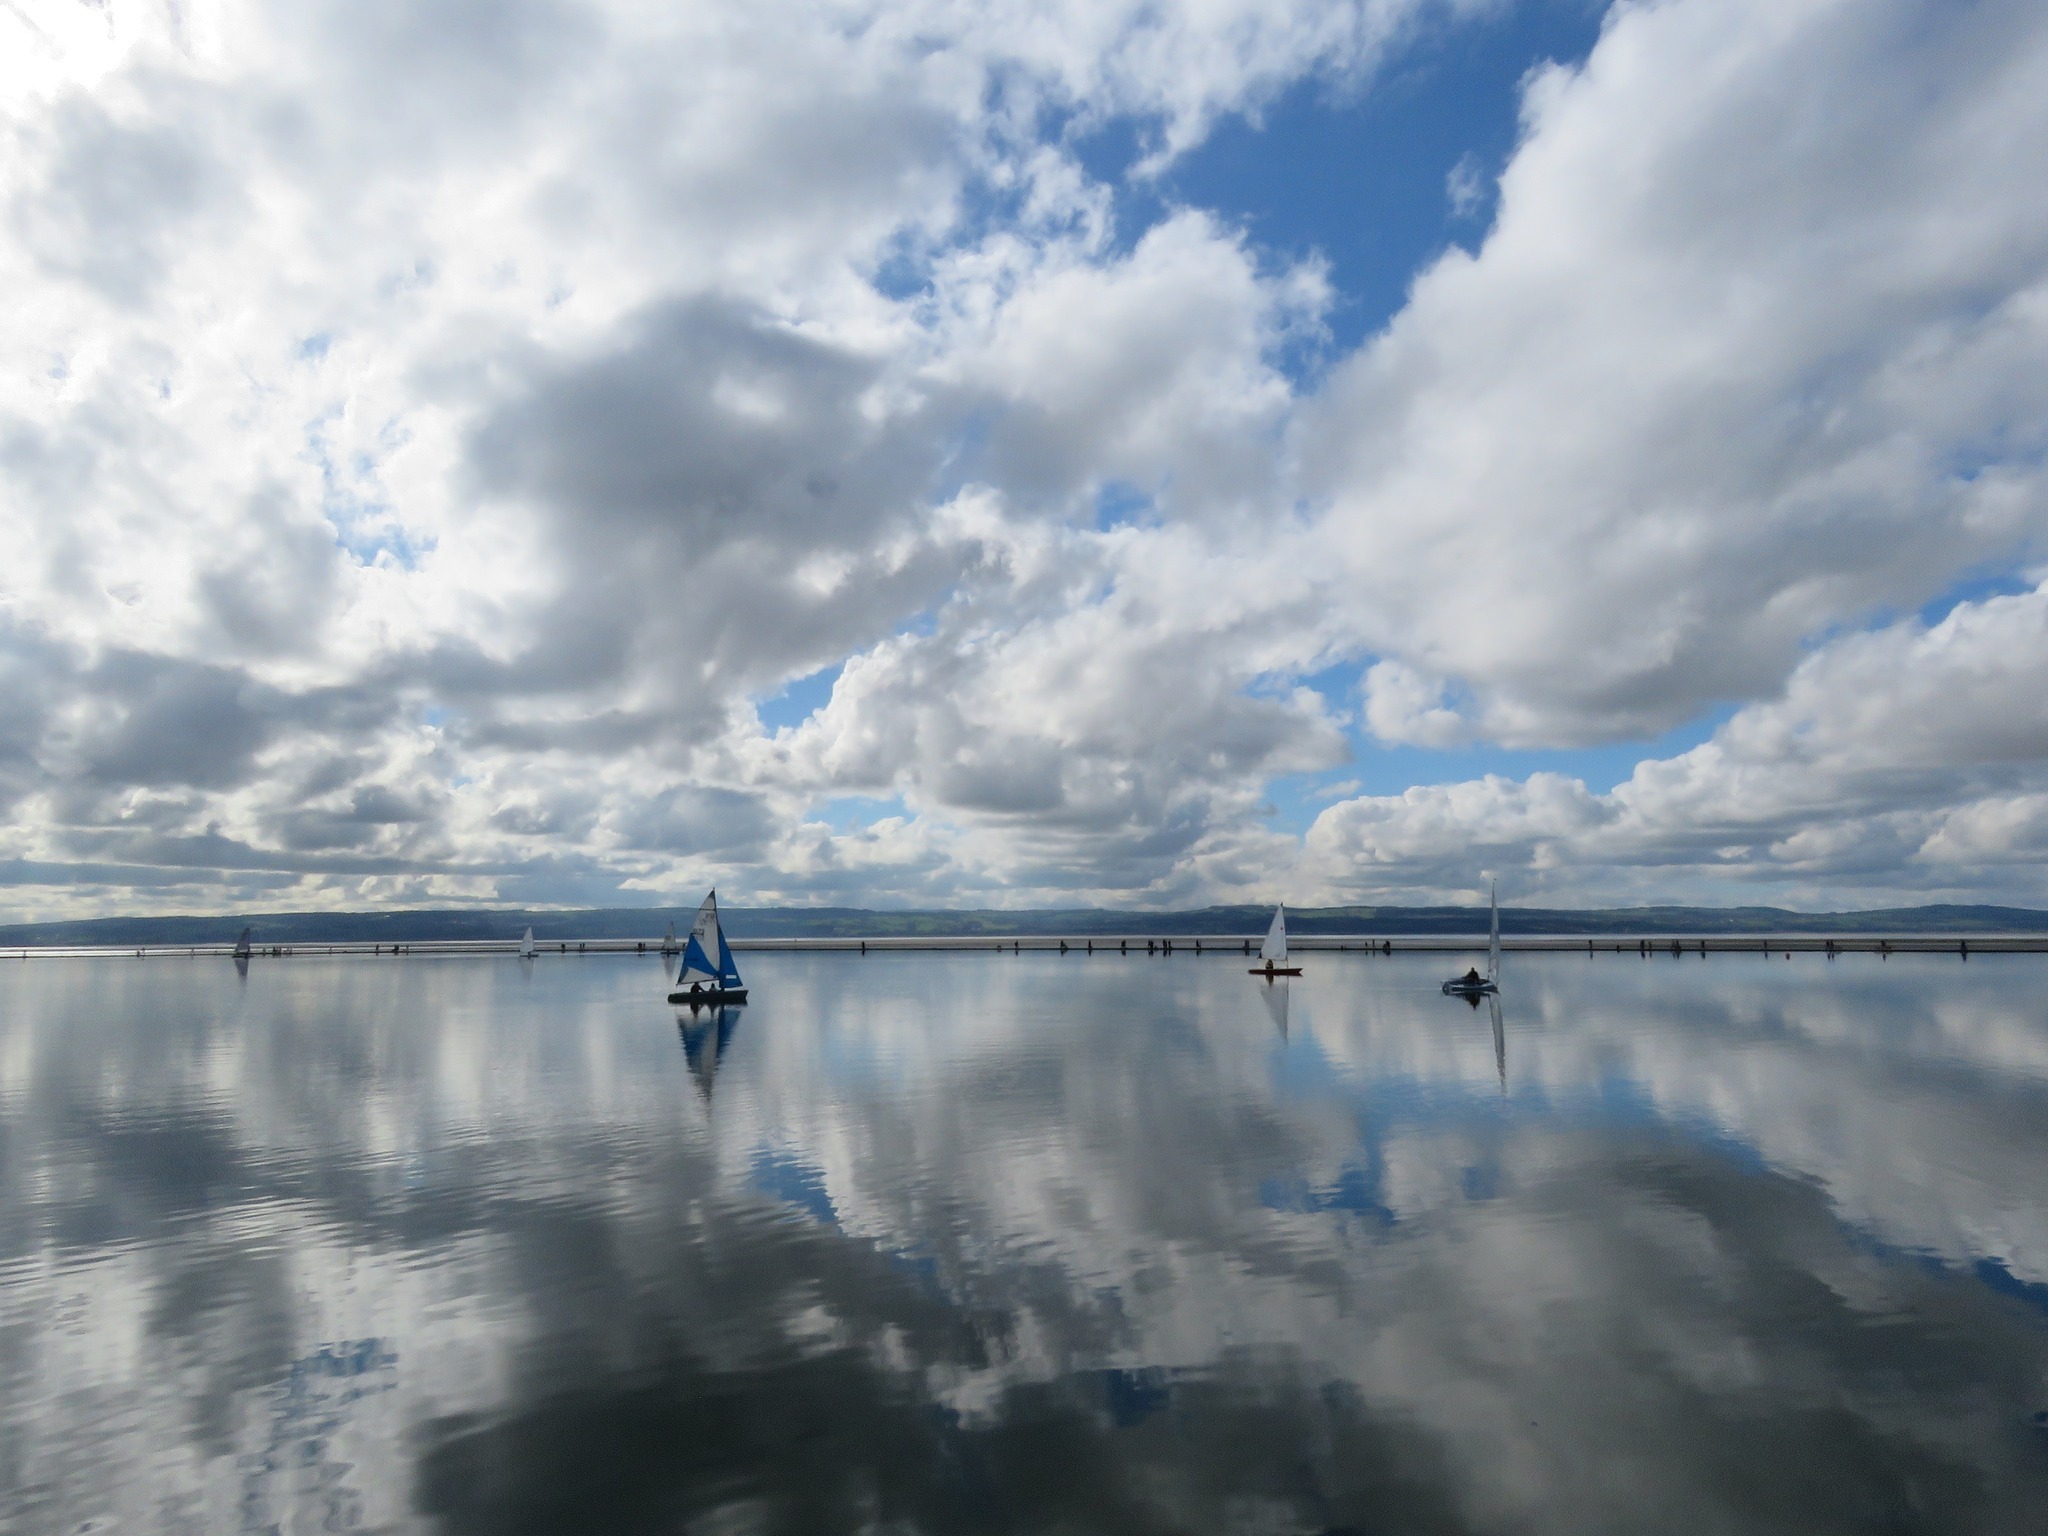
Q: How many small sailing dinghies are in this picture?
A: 6